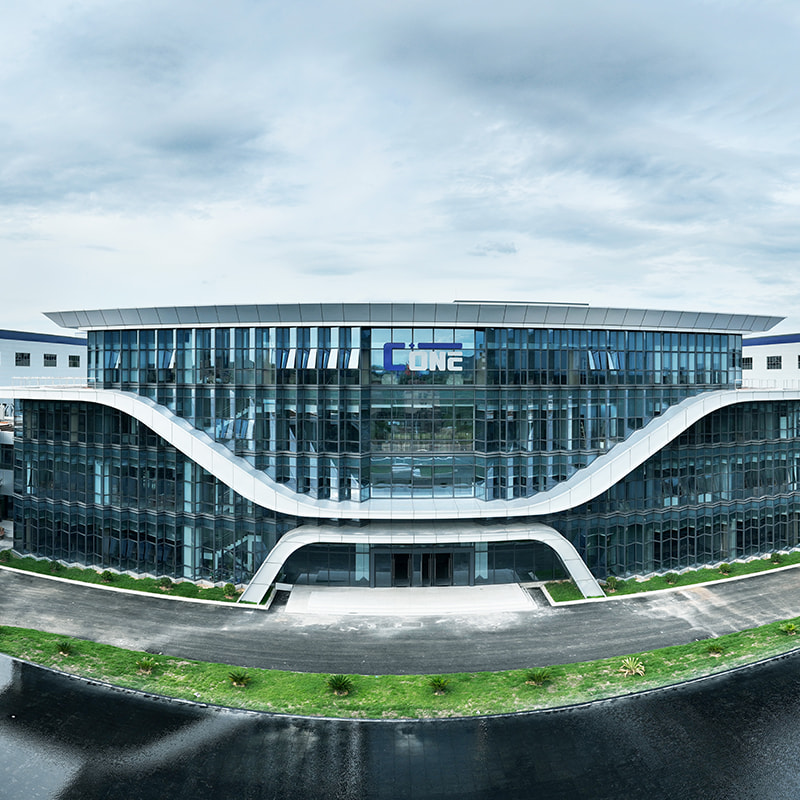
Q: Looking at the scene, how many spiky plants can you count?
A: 9